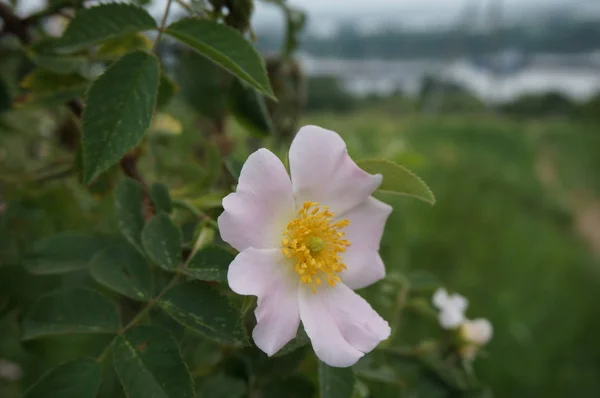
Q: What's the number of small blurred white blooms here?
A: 2